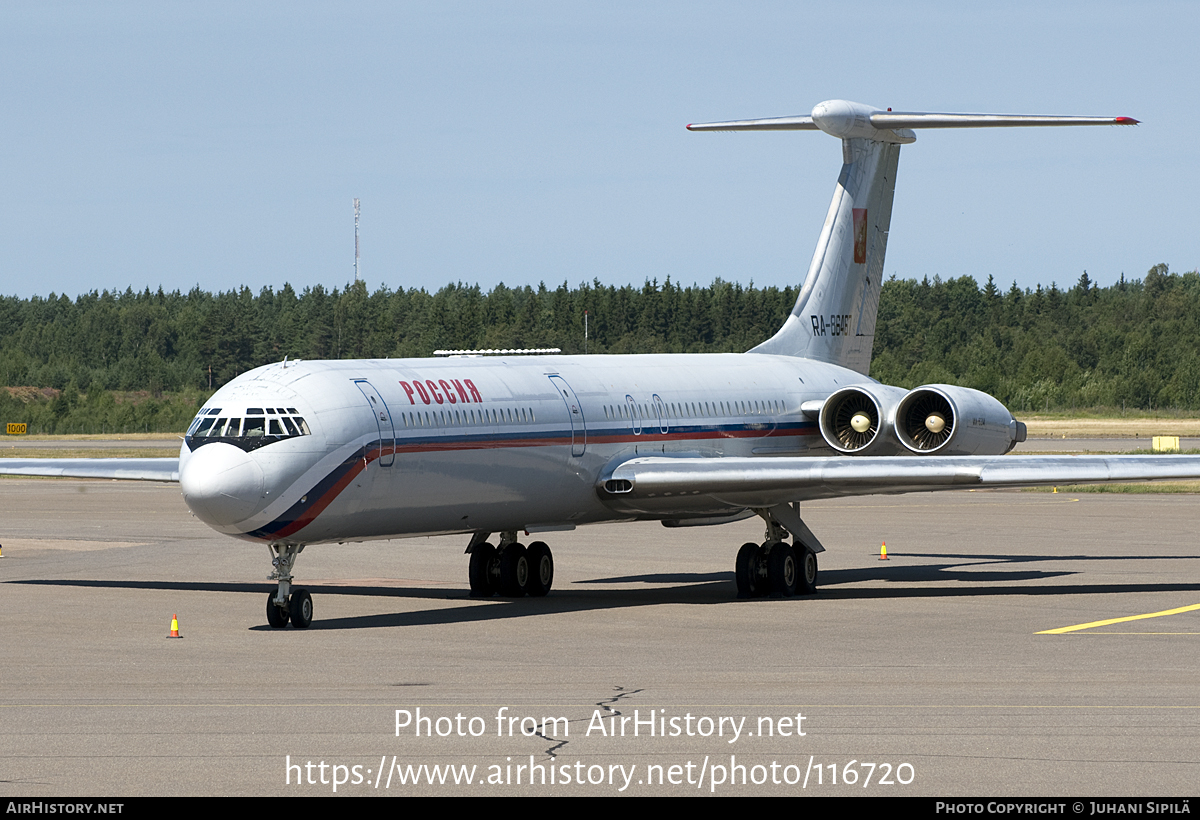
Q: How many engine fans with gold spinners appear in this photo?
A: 2